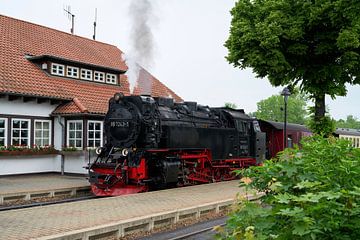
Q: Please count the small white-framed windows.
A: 5